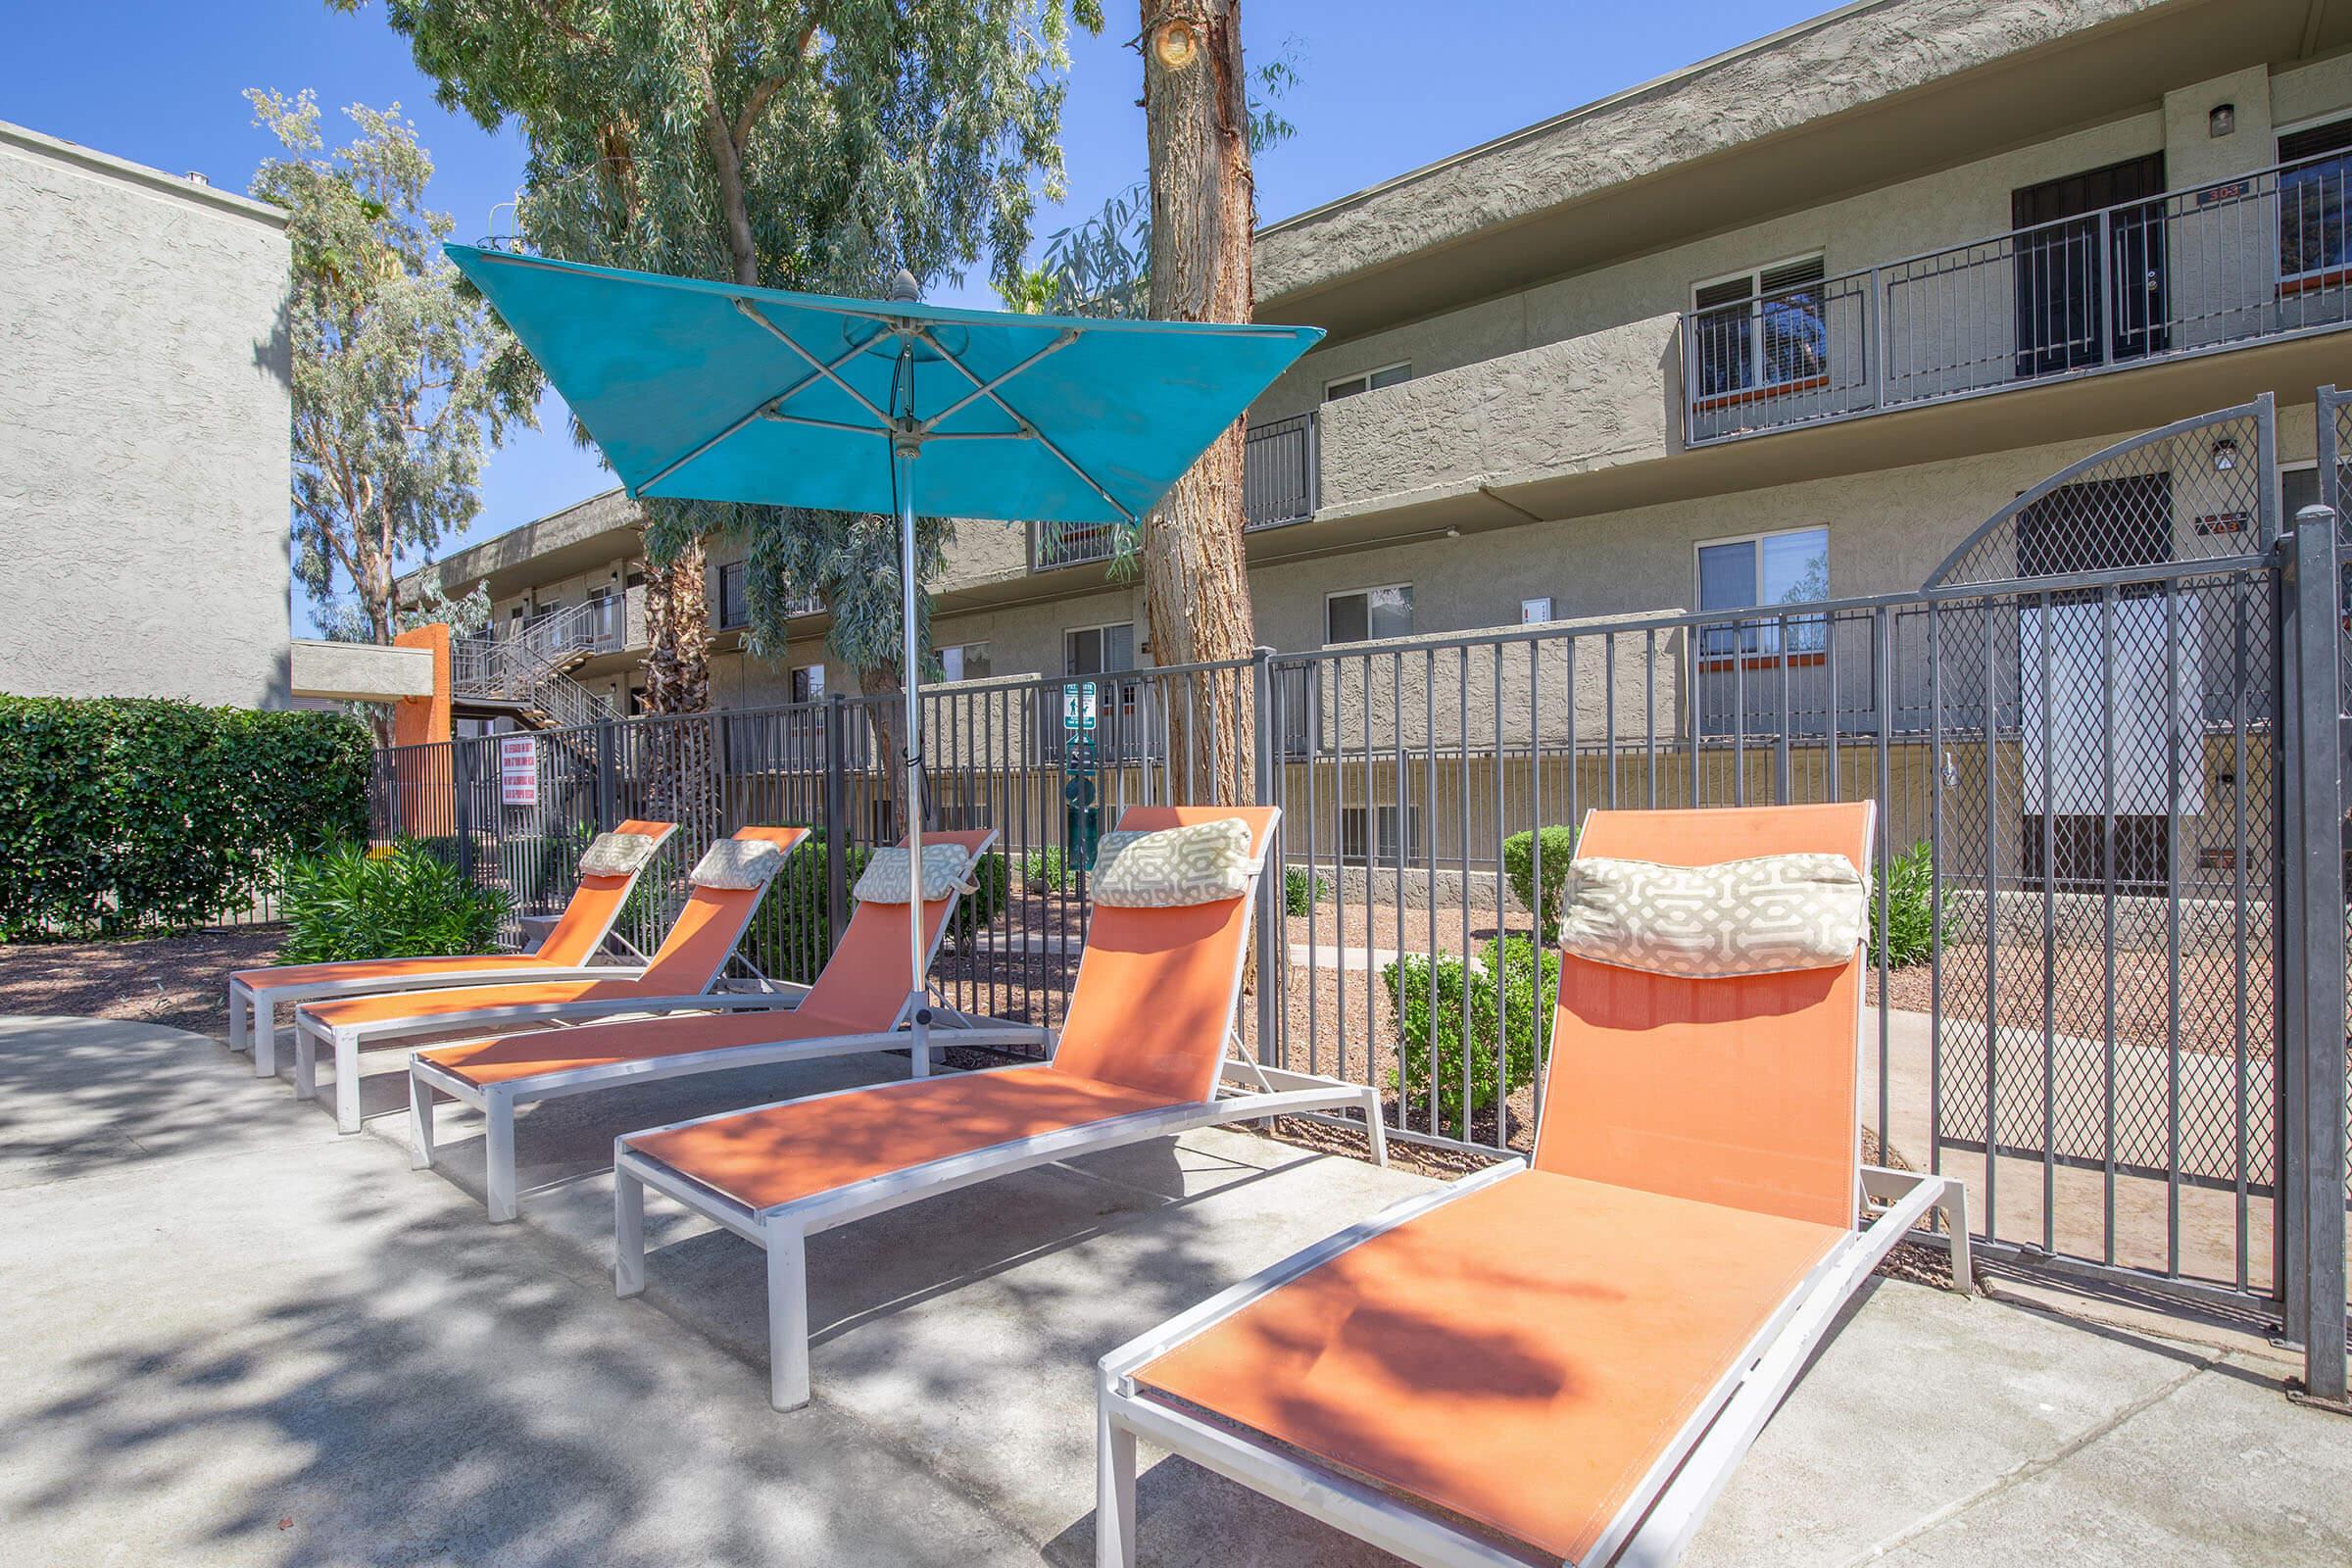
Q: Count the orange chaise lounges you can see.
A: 5